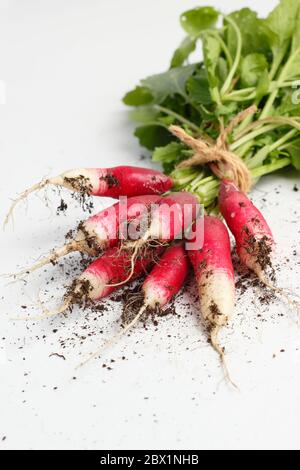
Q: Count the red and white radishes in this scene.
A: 7